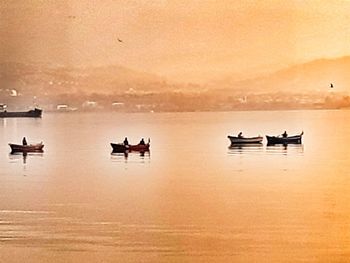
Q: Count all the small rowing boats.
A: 4